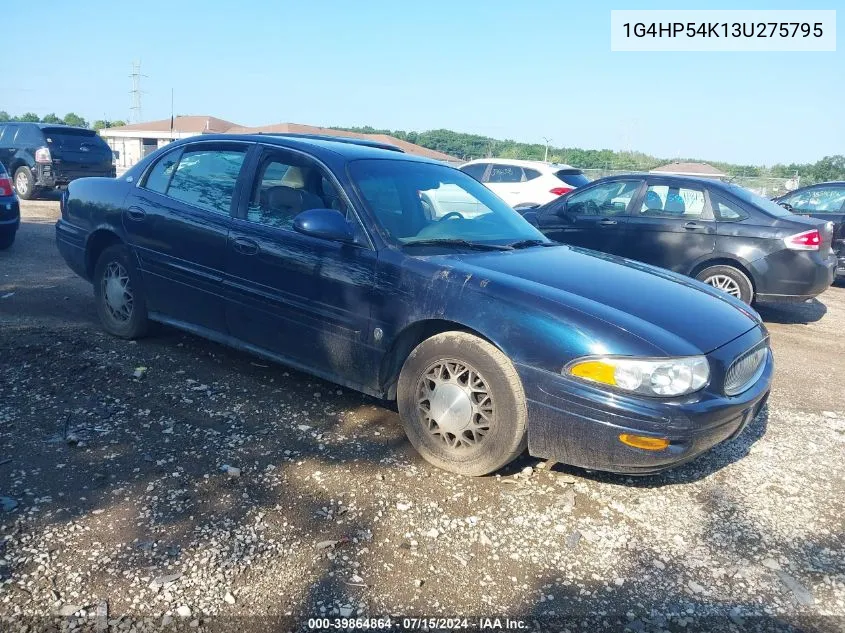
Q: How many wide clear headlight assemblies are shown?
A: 1